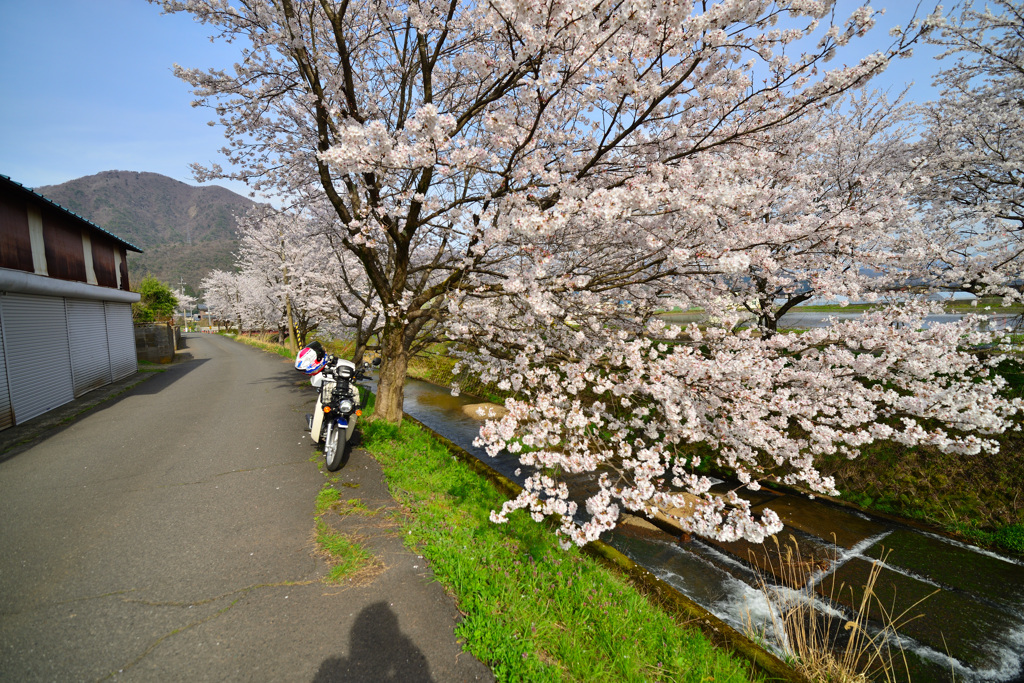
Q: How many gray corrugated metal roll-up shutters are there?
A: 4